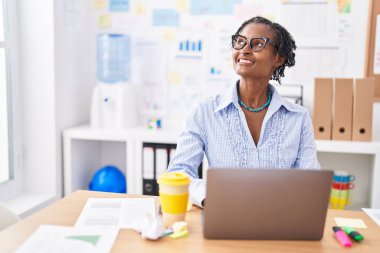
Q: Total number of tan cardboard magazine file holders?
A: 3